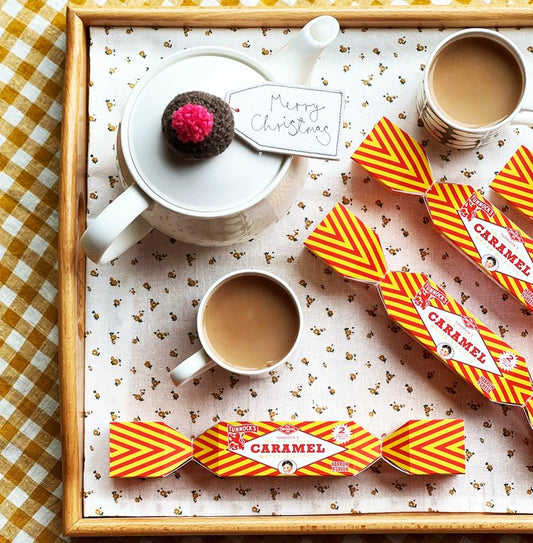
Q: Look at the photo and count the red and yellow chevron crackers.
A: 4